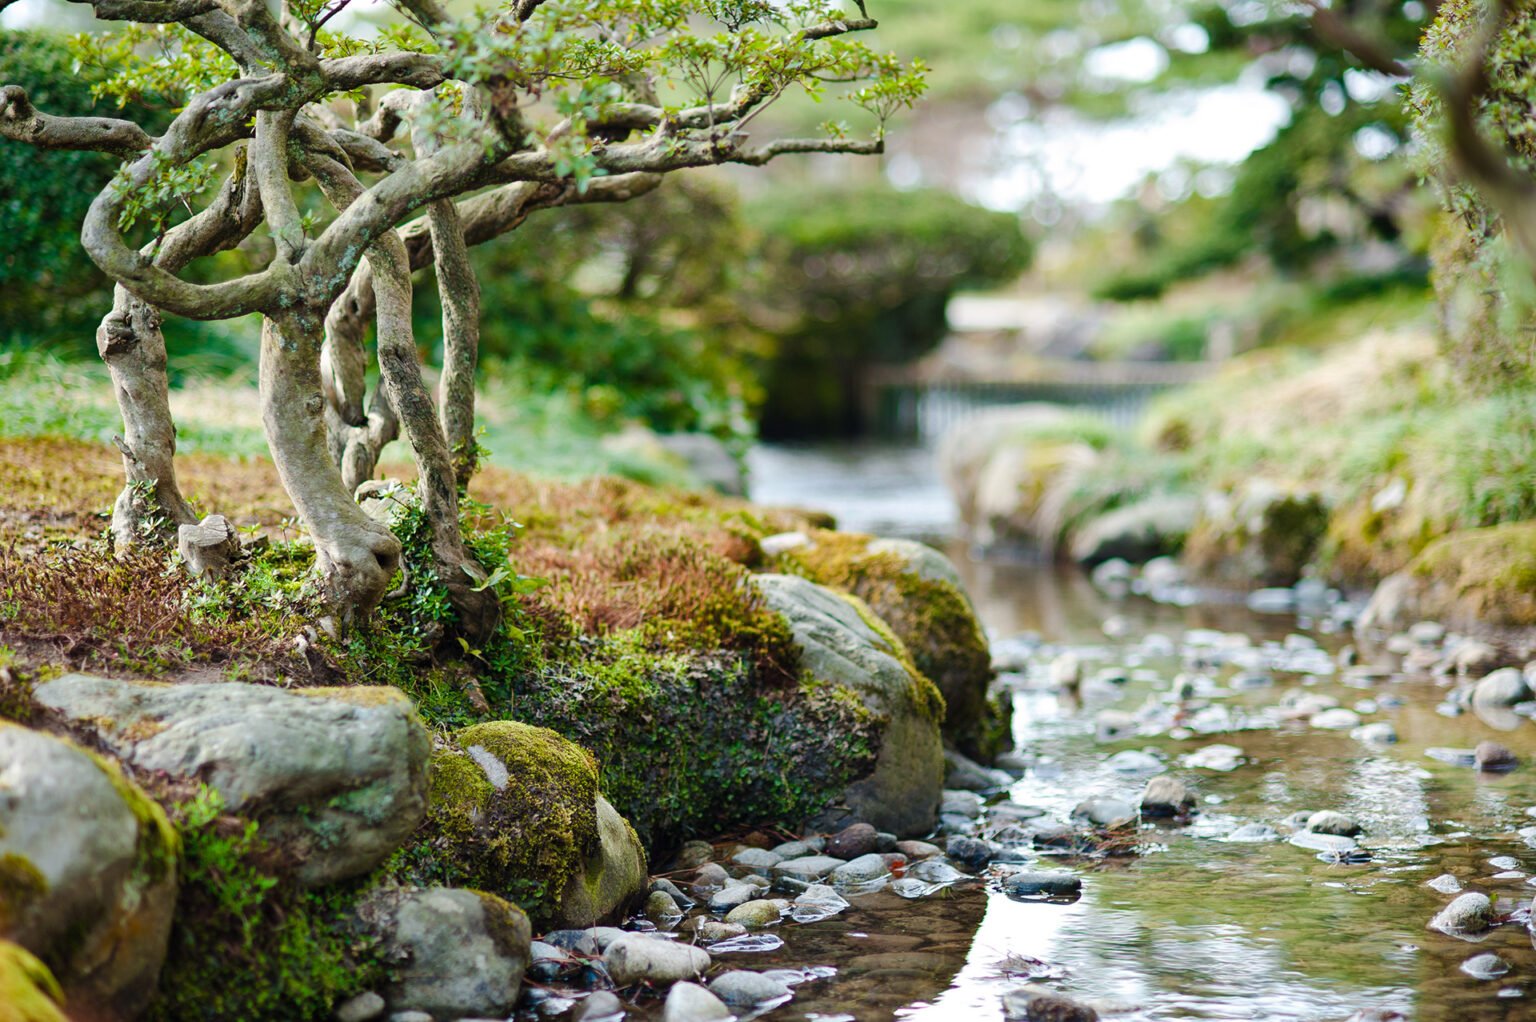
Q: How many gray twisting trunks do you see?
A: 5